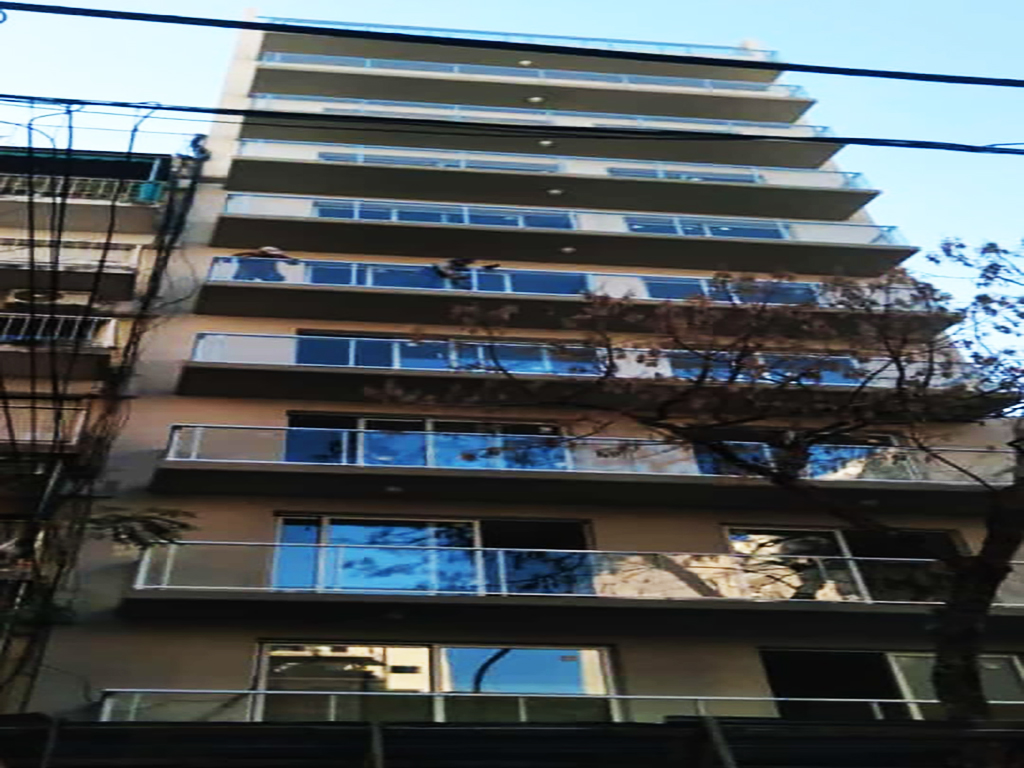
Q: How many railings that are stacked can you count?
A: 10